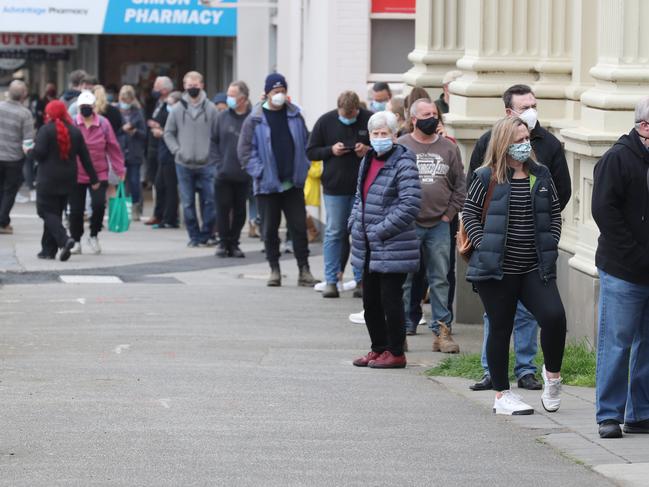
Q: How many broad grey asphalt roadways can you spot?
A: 1